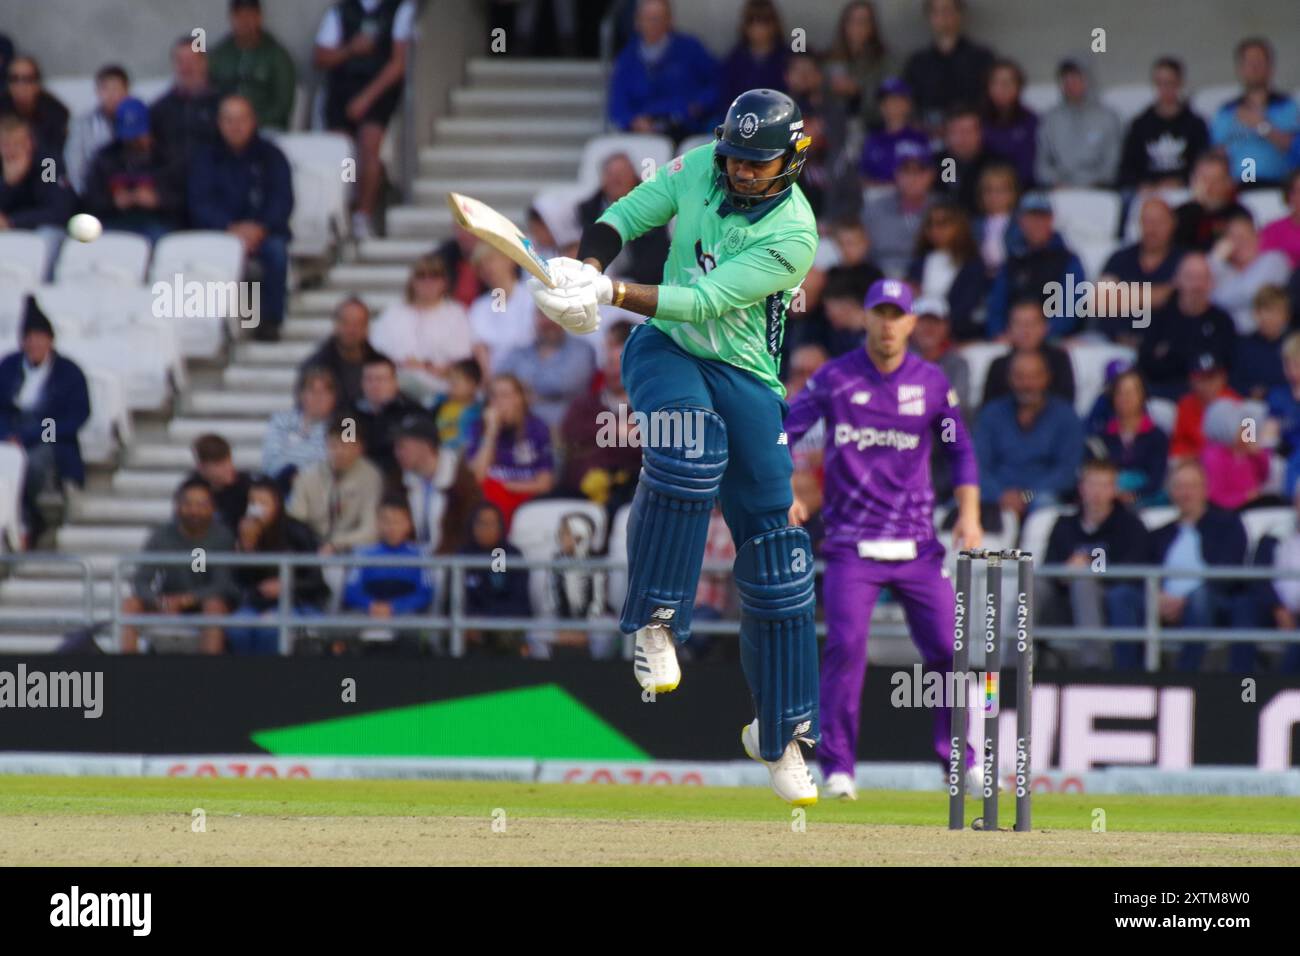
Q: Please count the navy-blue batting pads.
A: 2